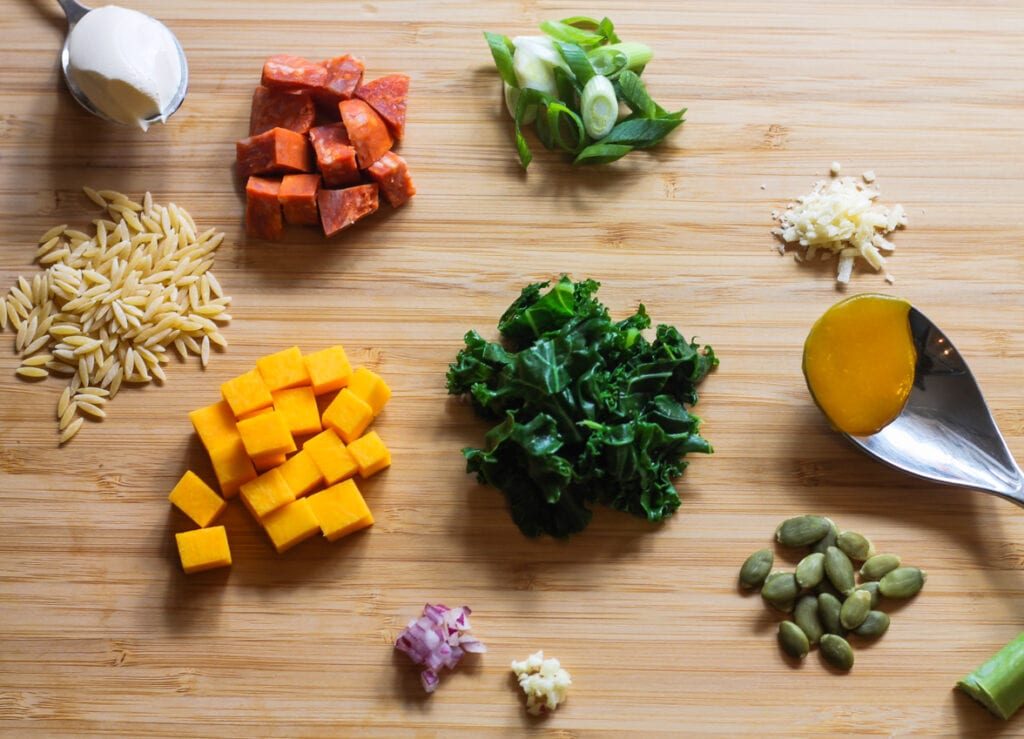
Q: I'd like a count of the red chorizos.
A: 11